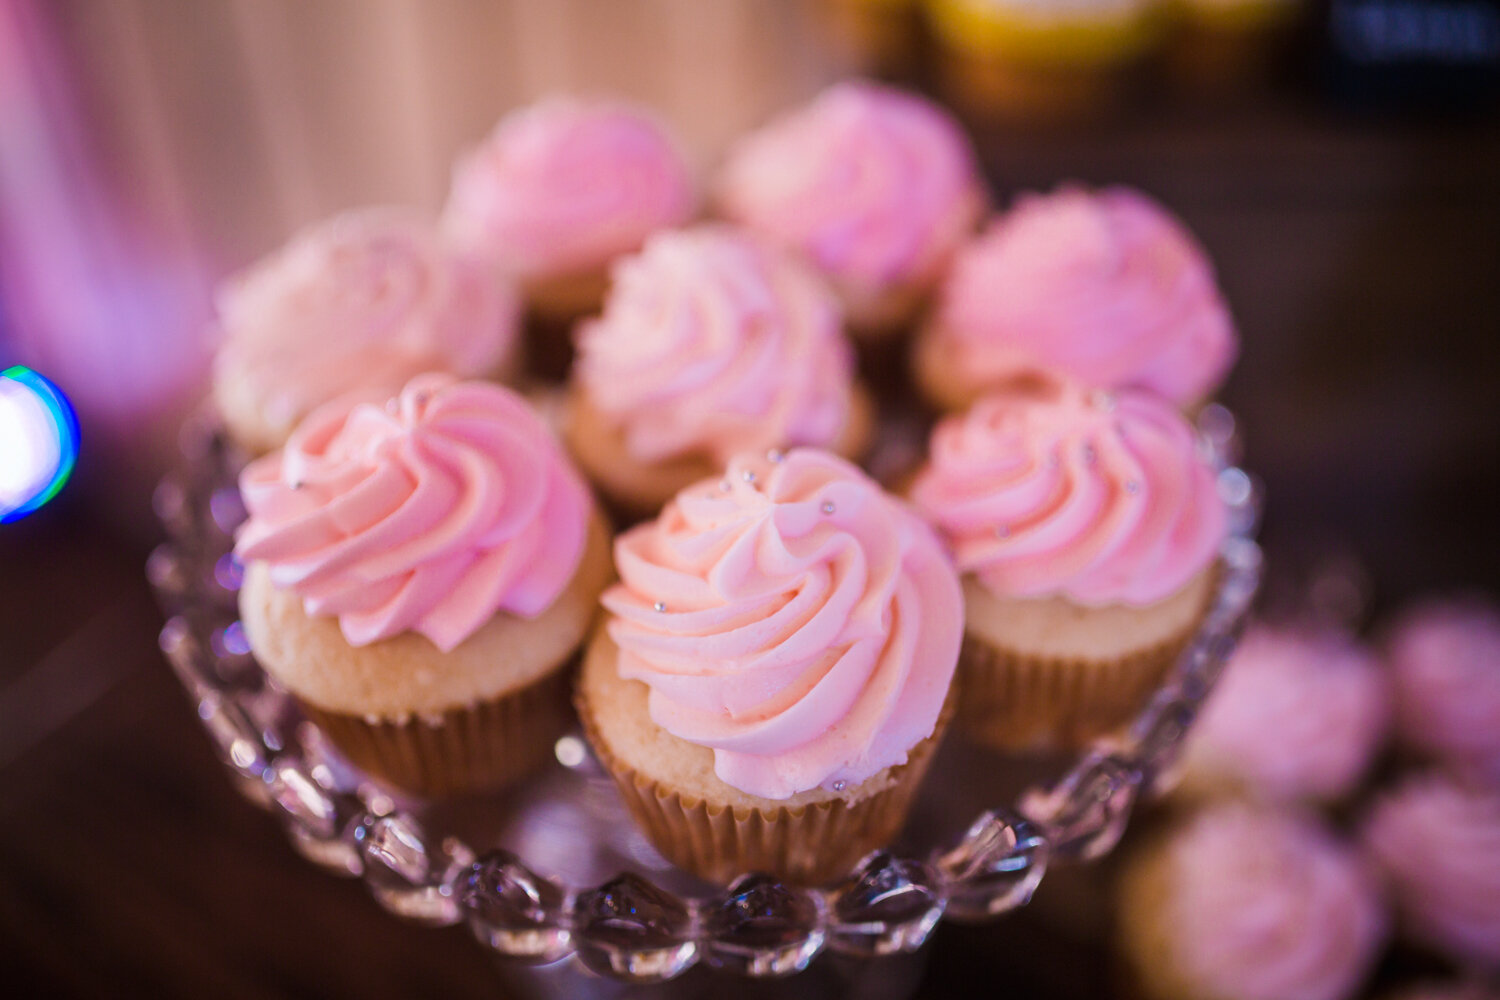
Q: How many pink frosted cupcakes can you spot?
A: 12